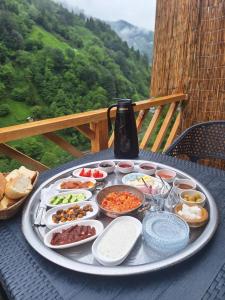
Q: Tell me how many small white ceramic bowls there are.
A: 6